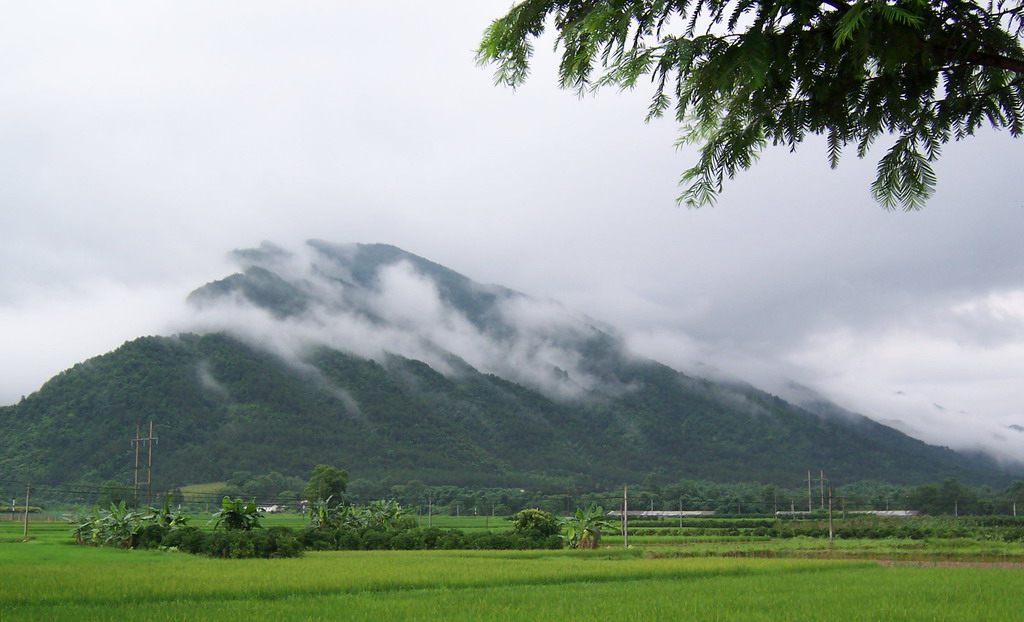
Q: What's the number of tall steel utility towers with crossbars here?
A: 2